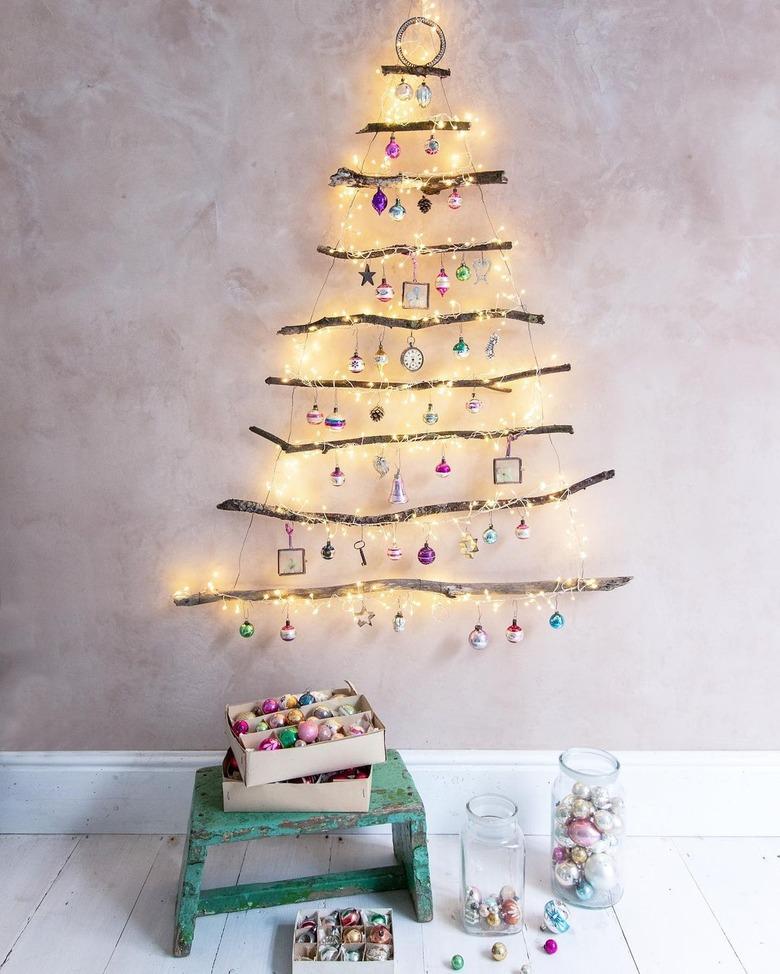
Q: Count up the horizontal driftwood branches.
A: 9